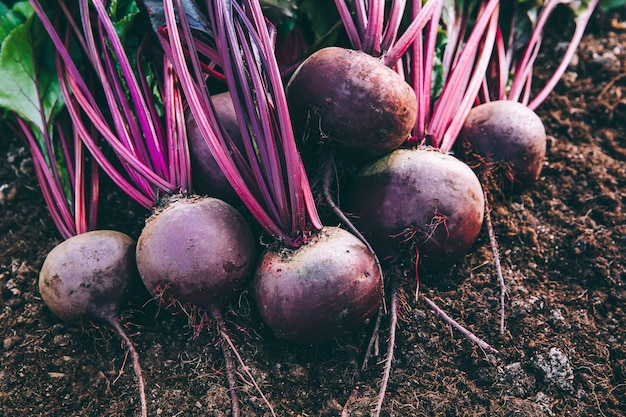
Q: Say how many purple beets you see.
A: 7